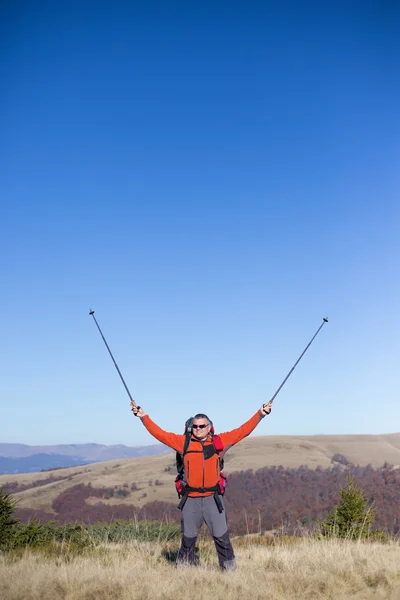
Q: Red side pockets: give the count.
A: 2